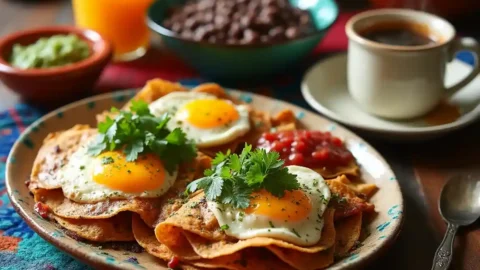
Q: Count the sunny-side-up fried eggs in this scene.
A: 3